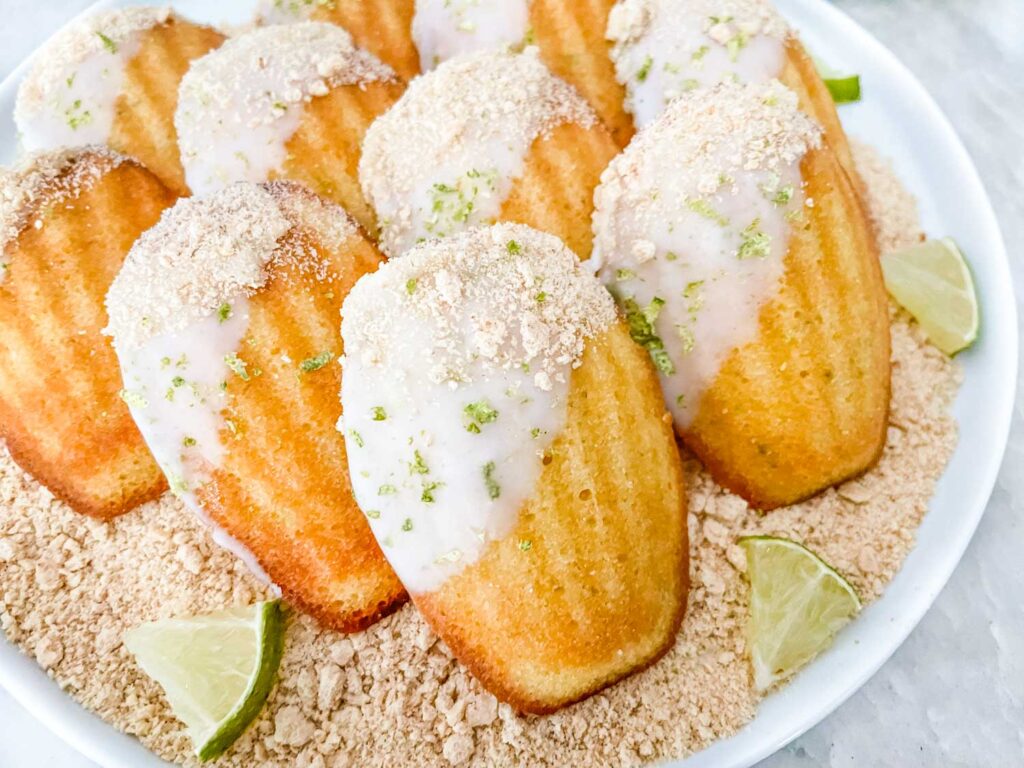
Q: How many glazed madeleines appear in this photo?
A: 10